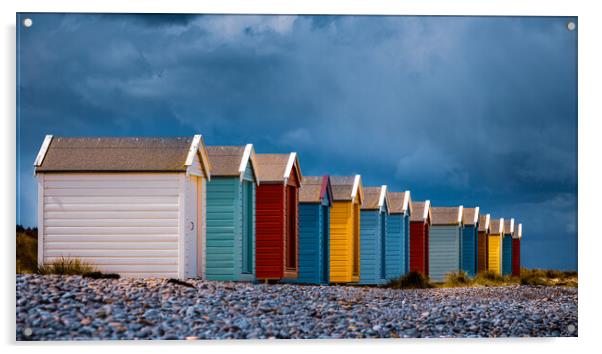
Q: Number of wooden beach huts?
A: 14